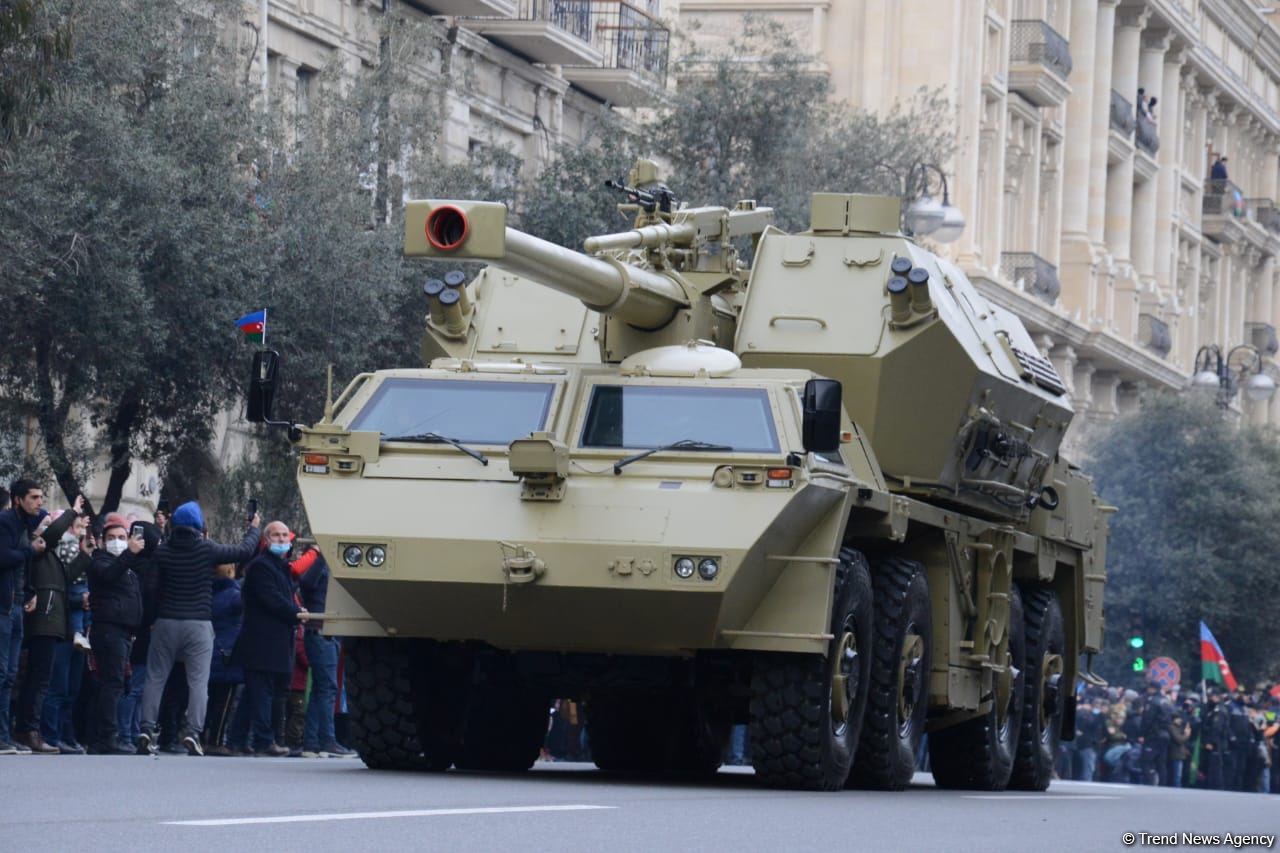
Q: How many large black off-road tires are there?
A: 8